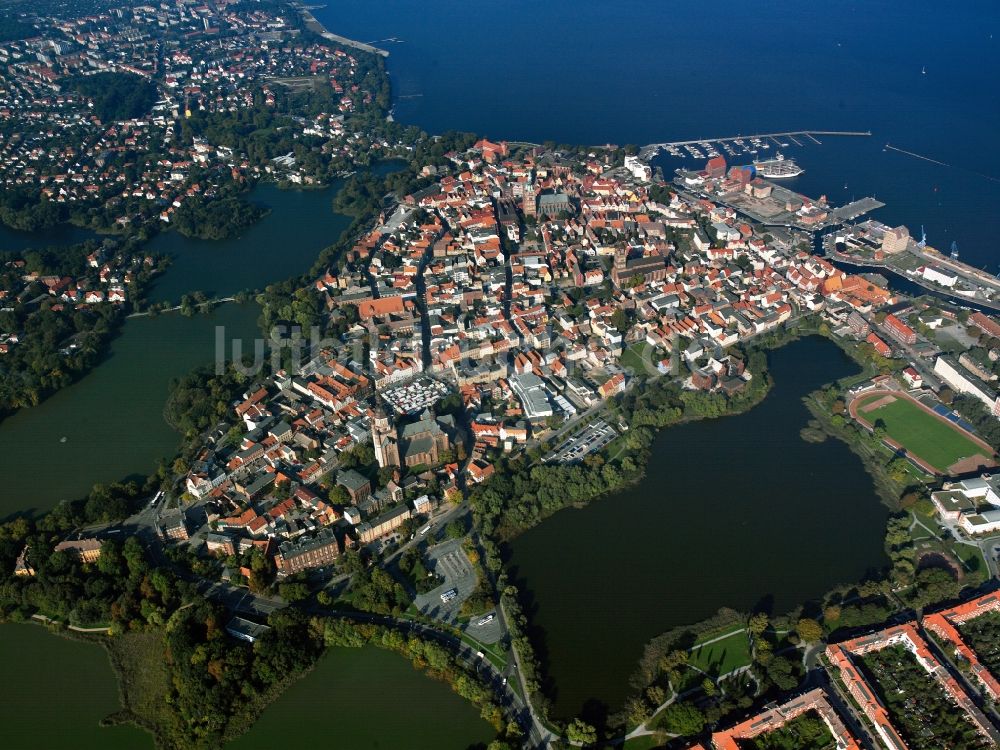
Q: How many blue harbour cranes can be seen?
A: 2